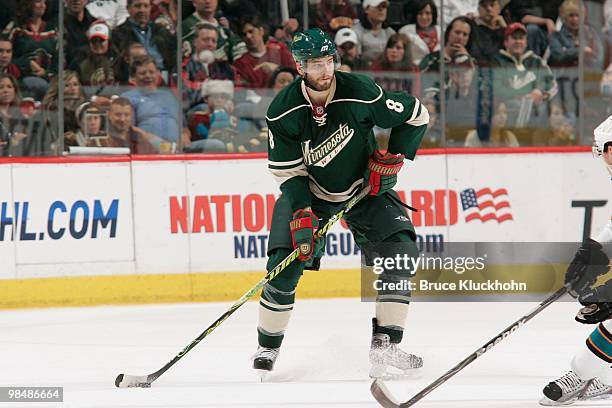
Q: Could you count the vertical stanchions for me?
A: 5